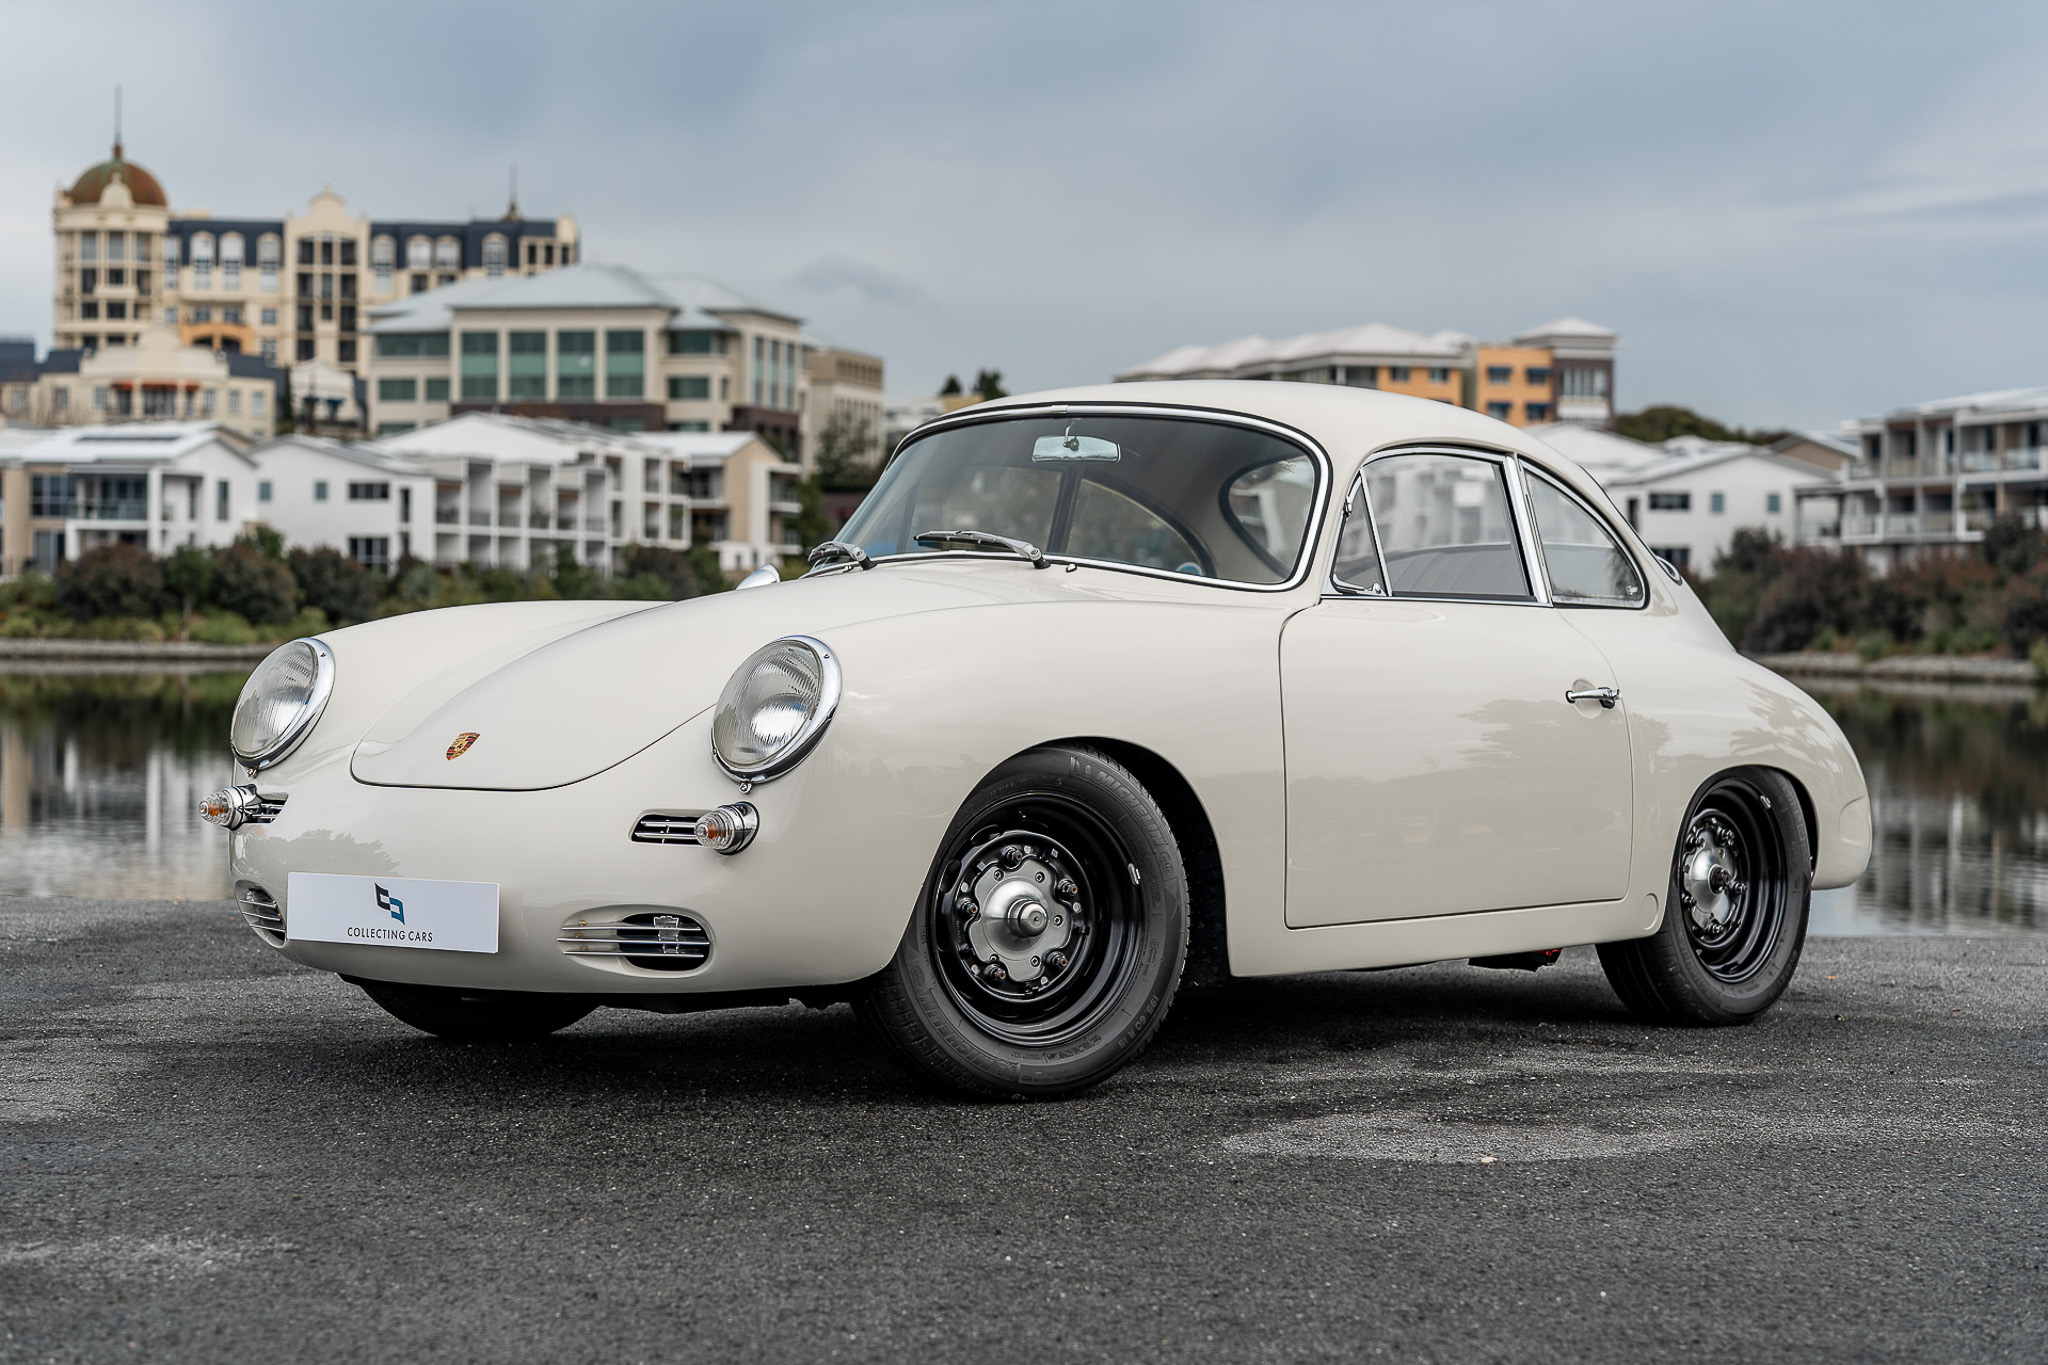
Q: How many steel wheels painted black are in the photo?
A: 2